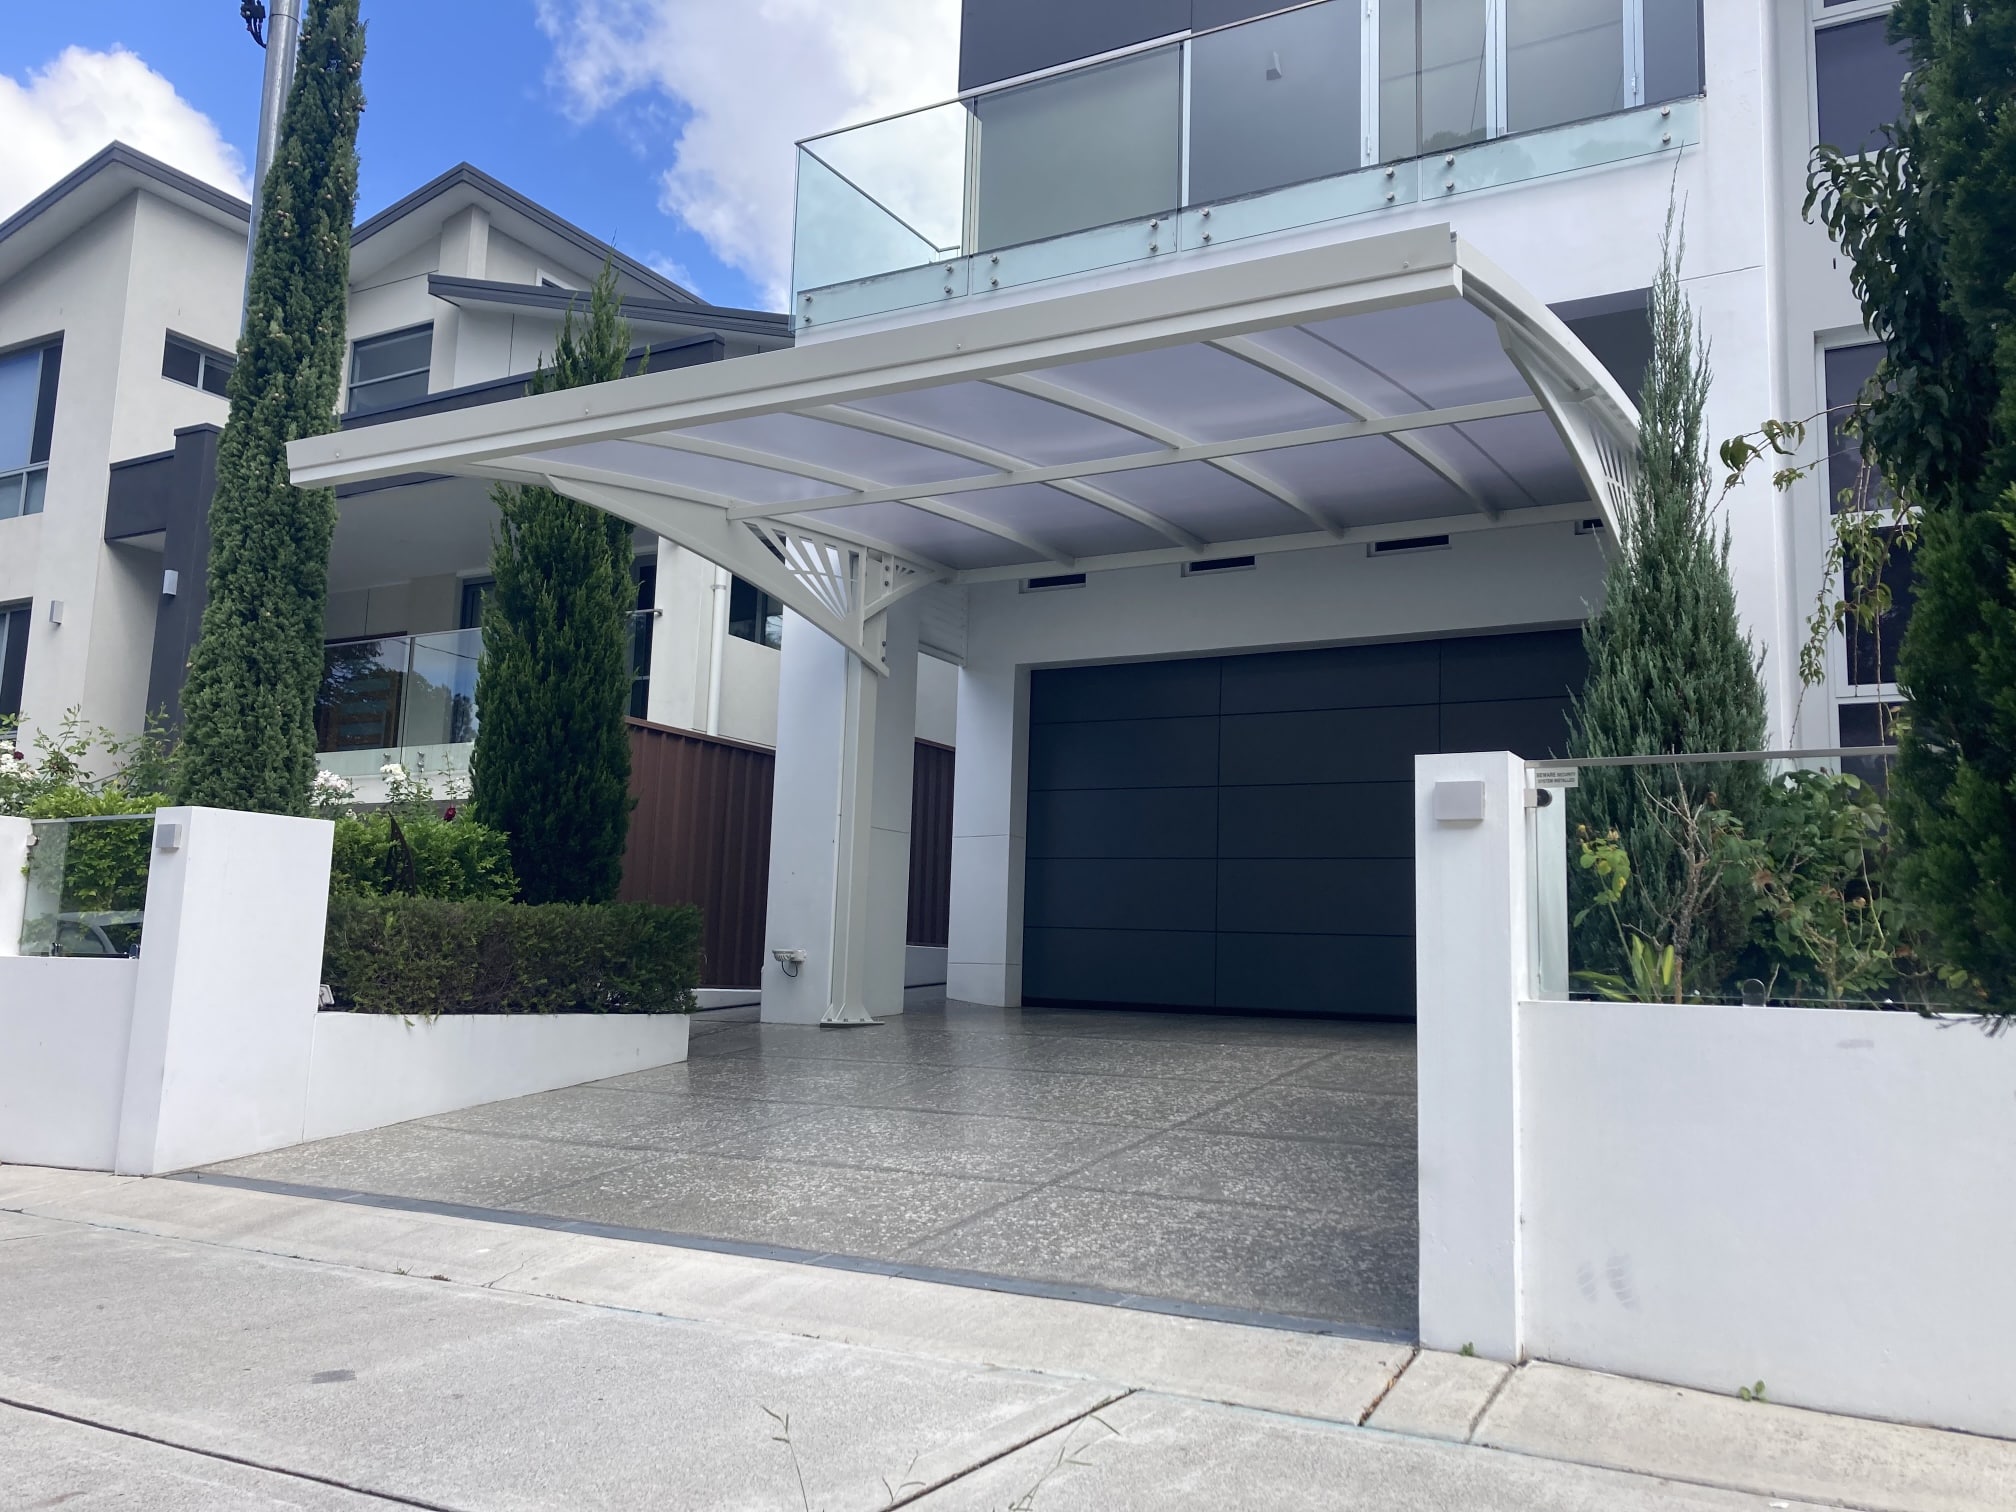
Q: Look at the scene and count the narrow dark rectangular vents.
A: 4